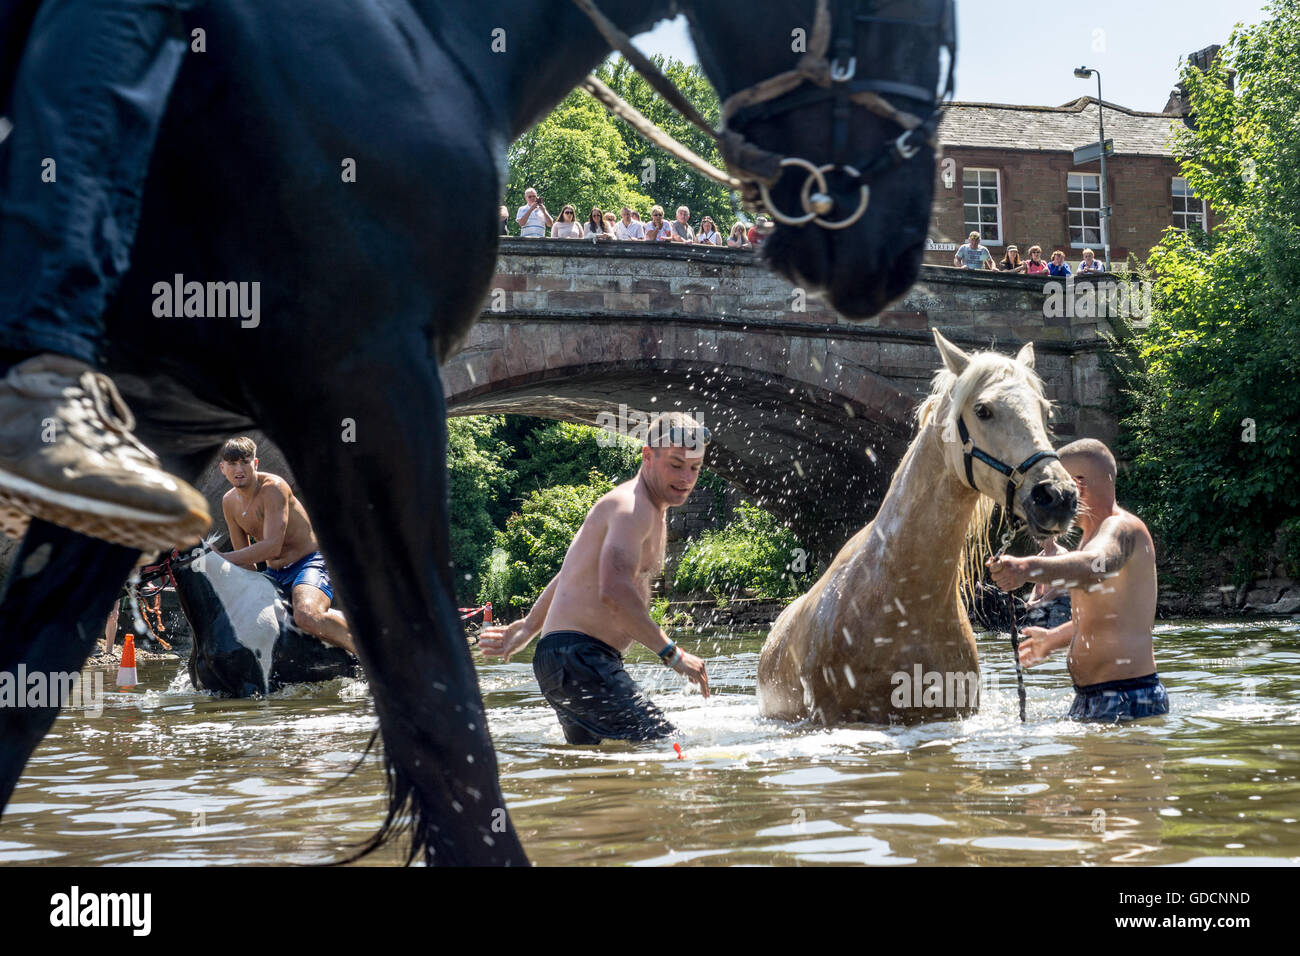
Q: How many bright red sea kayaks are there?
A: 0